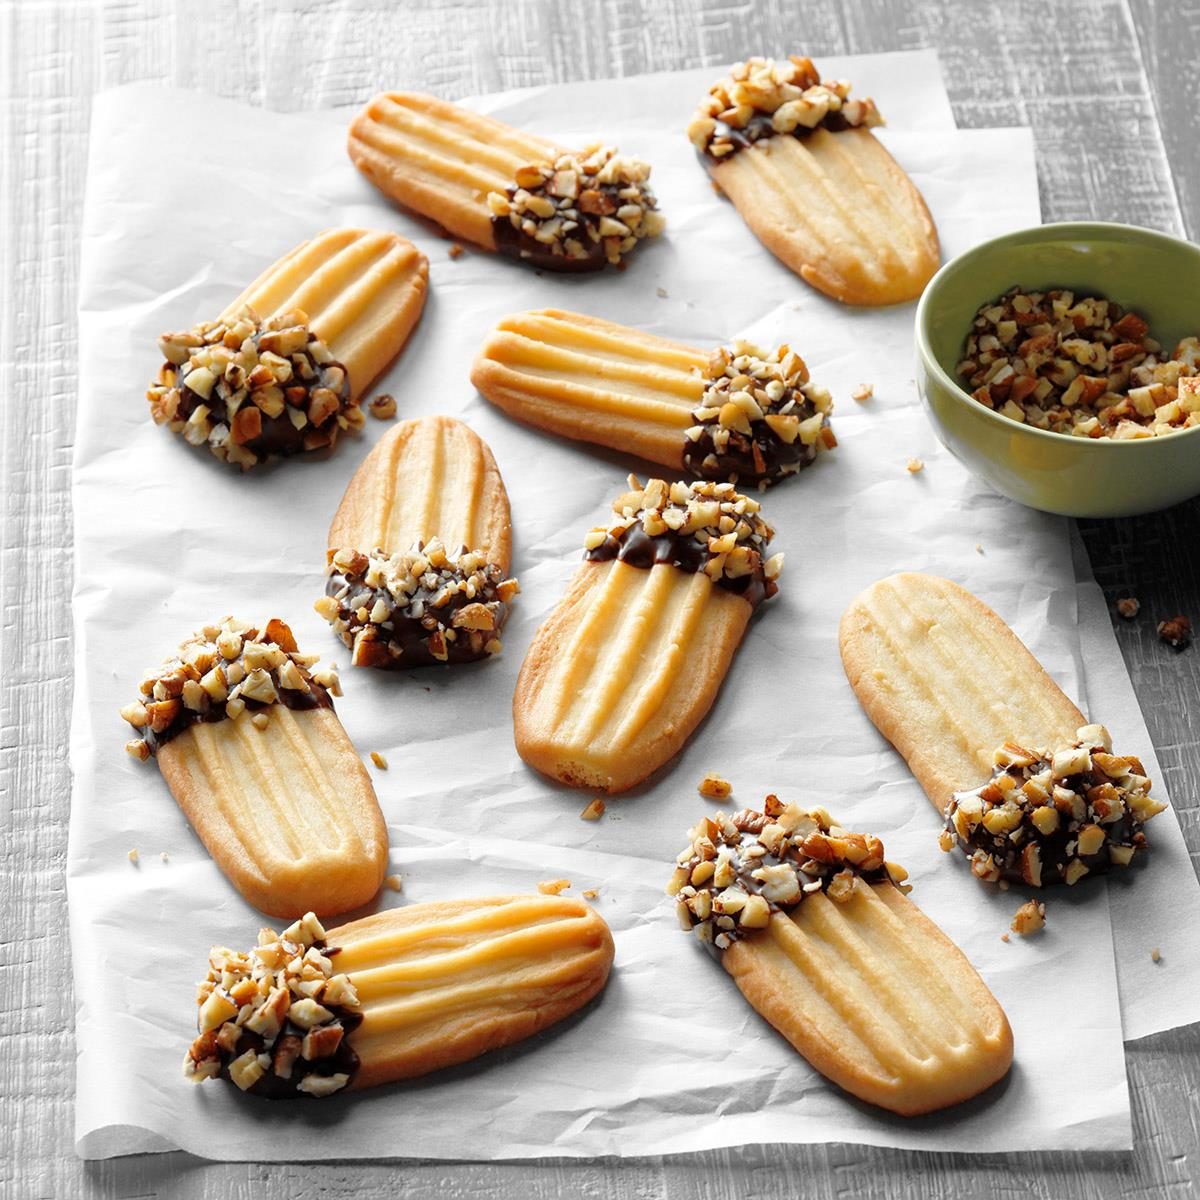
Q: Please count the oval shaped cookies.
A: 10